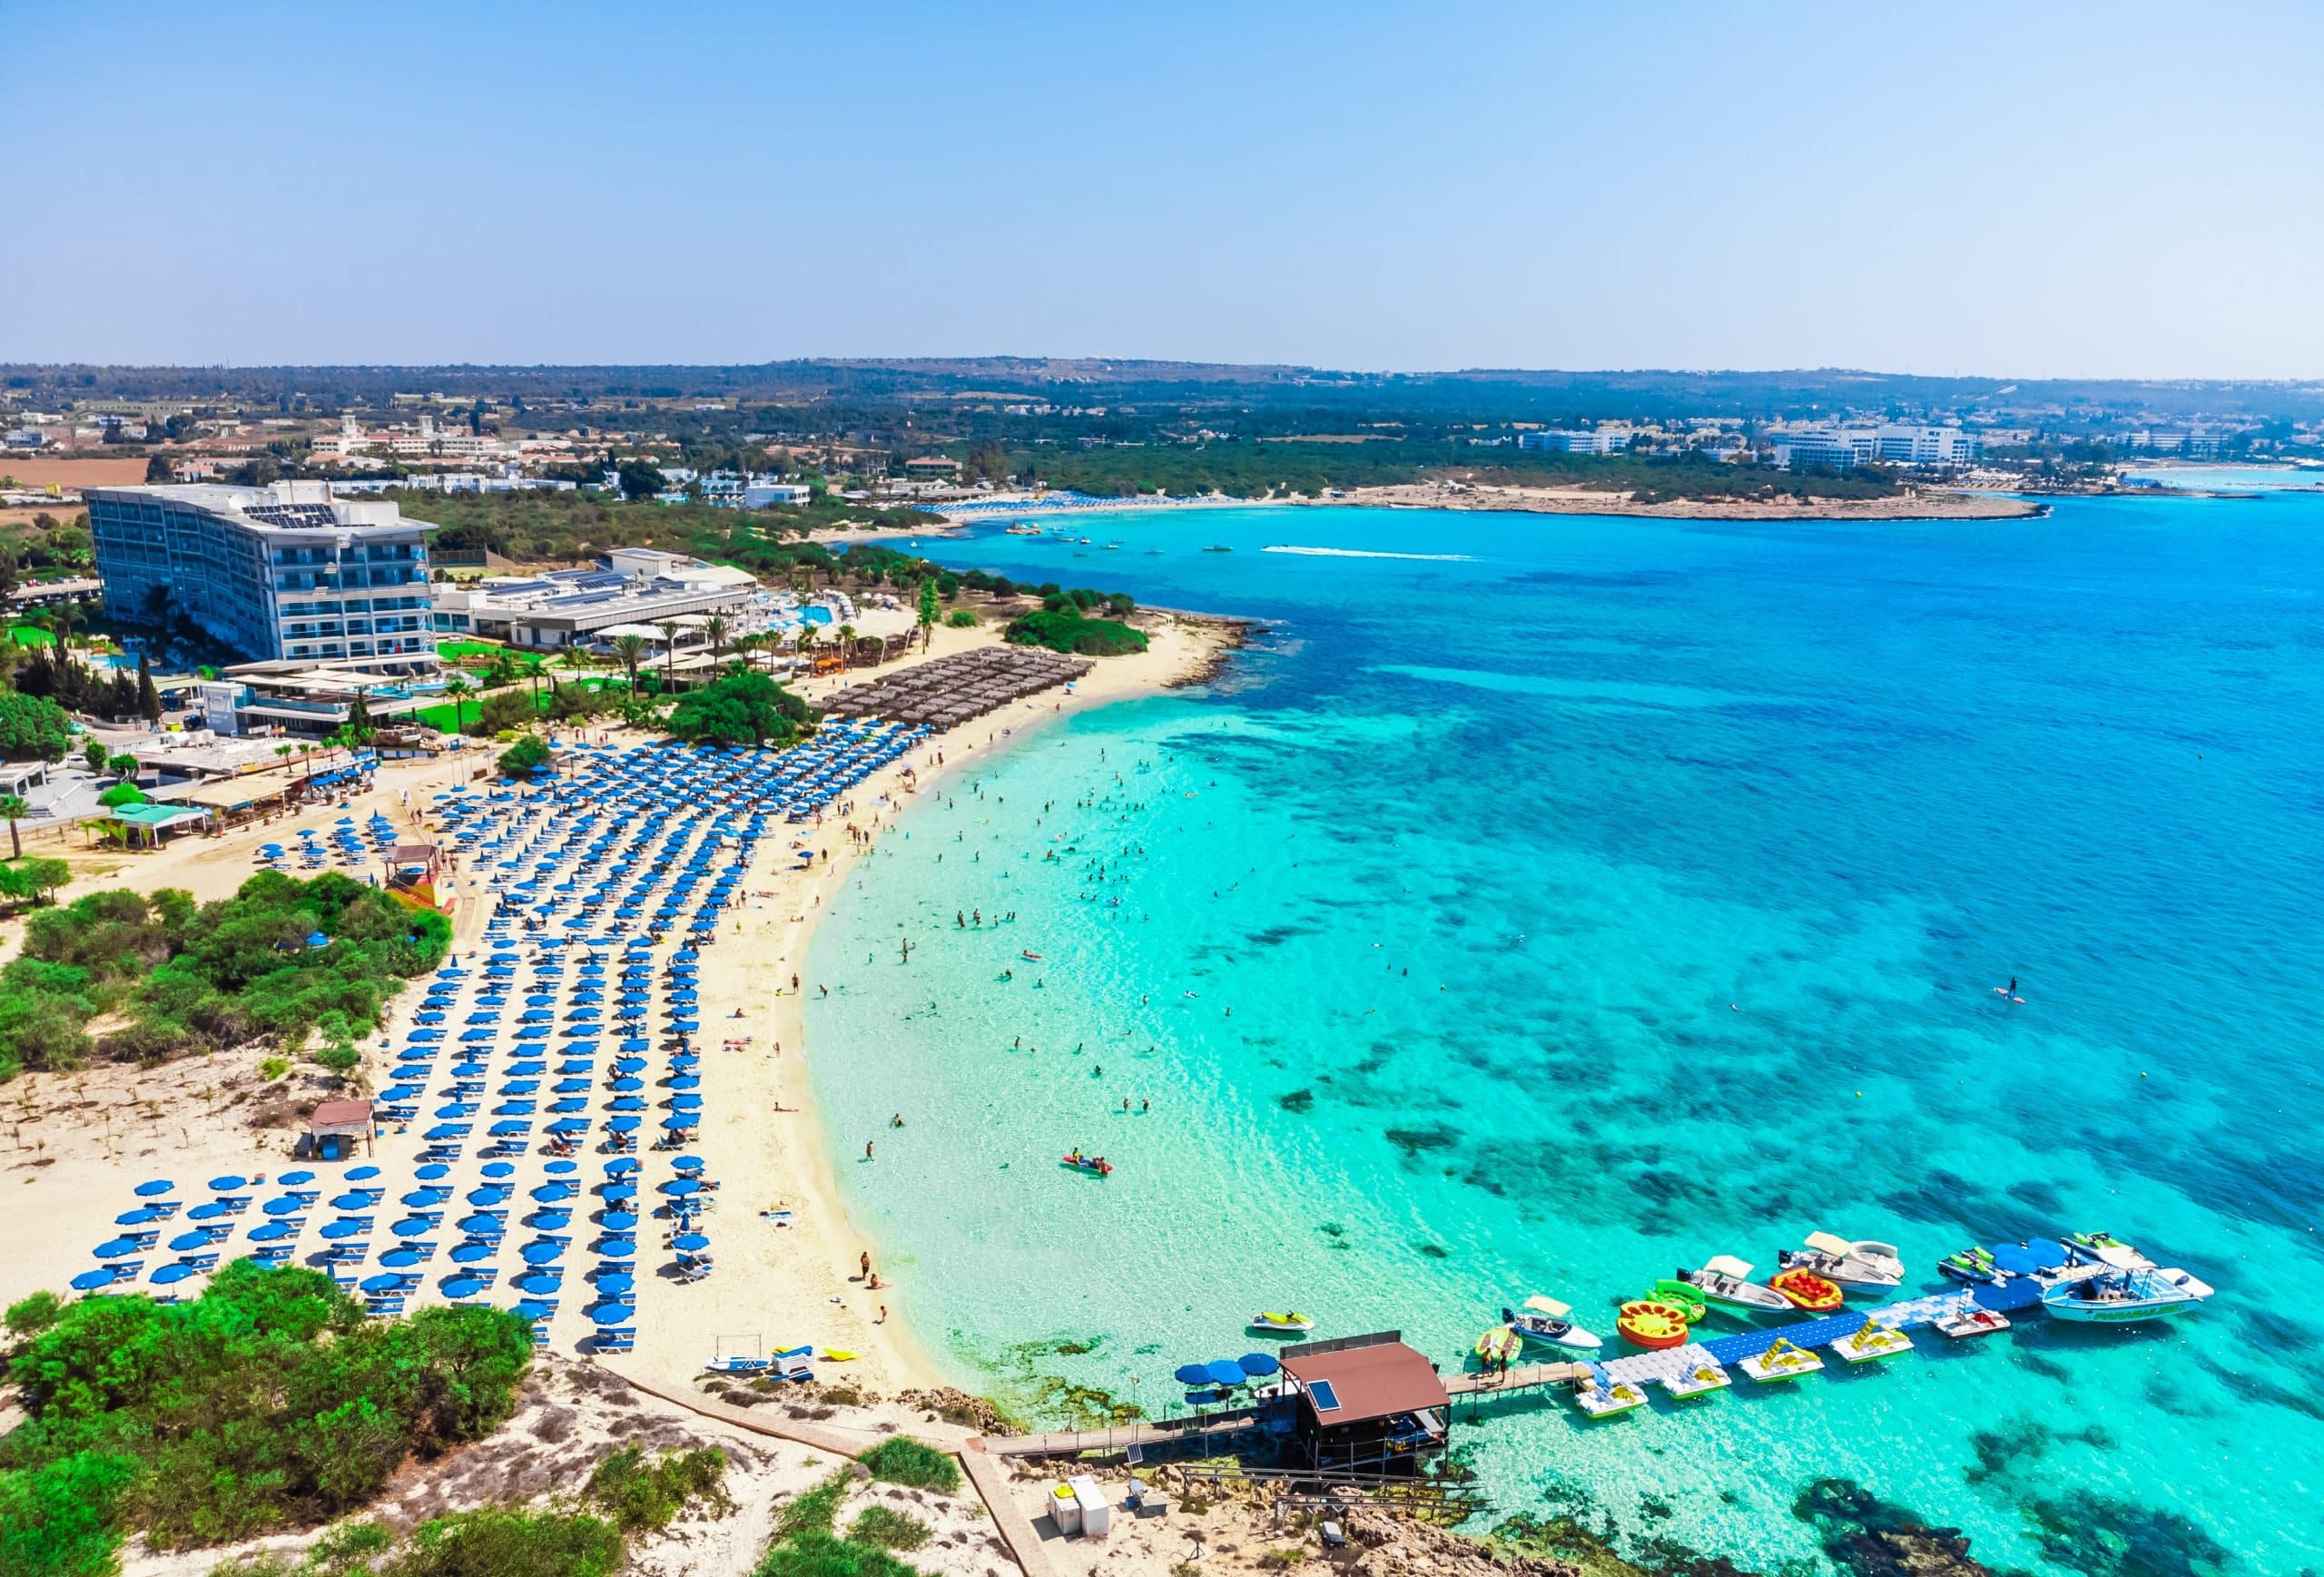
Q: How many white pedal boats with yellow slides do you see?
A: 2